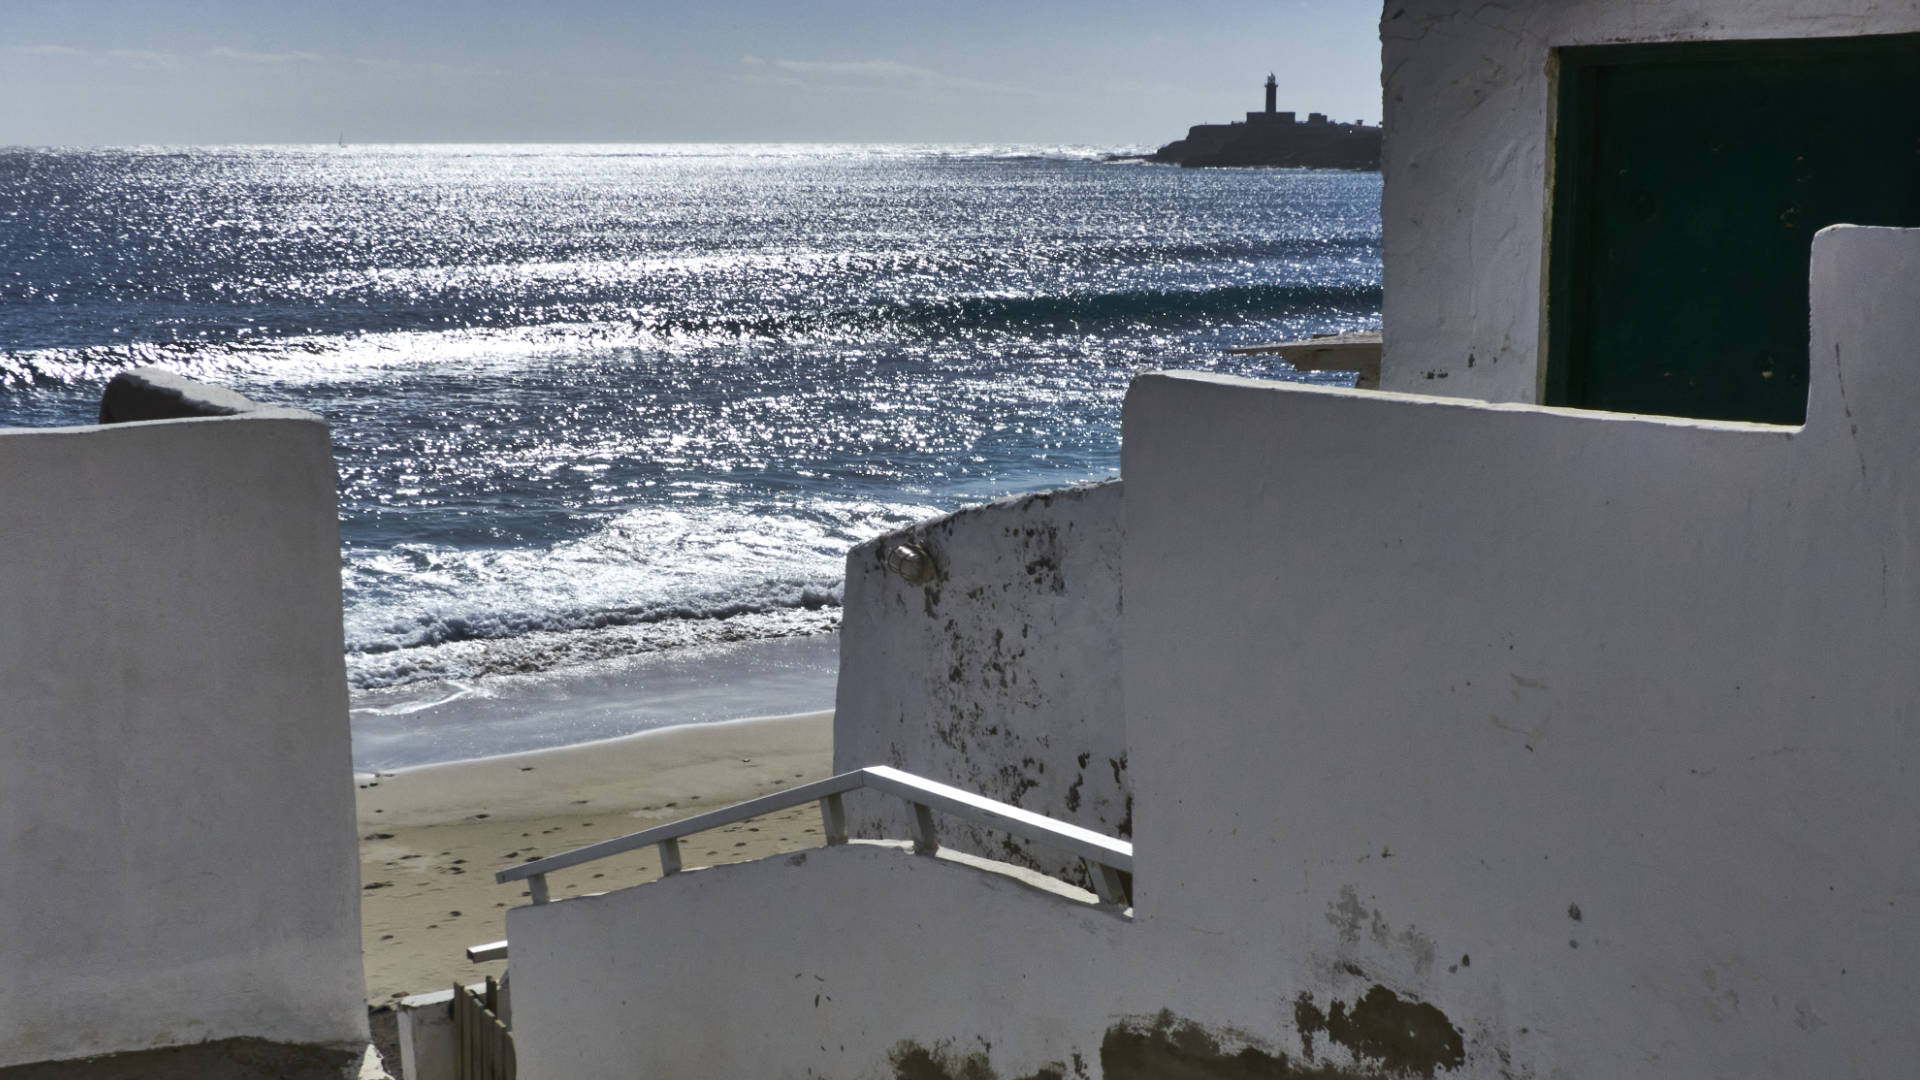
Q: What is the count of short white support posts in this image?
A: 5